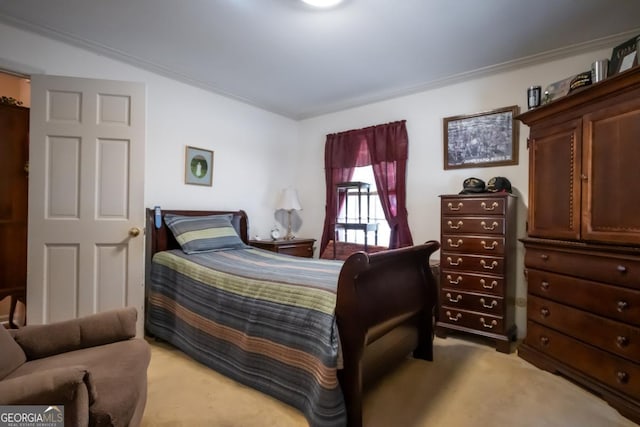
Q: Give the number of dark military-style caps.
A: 2